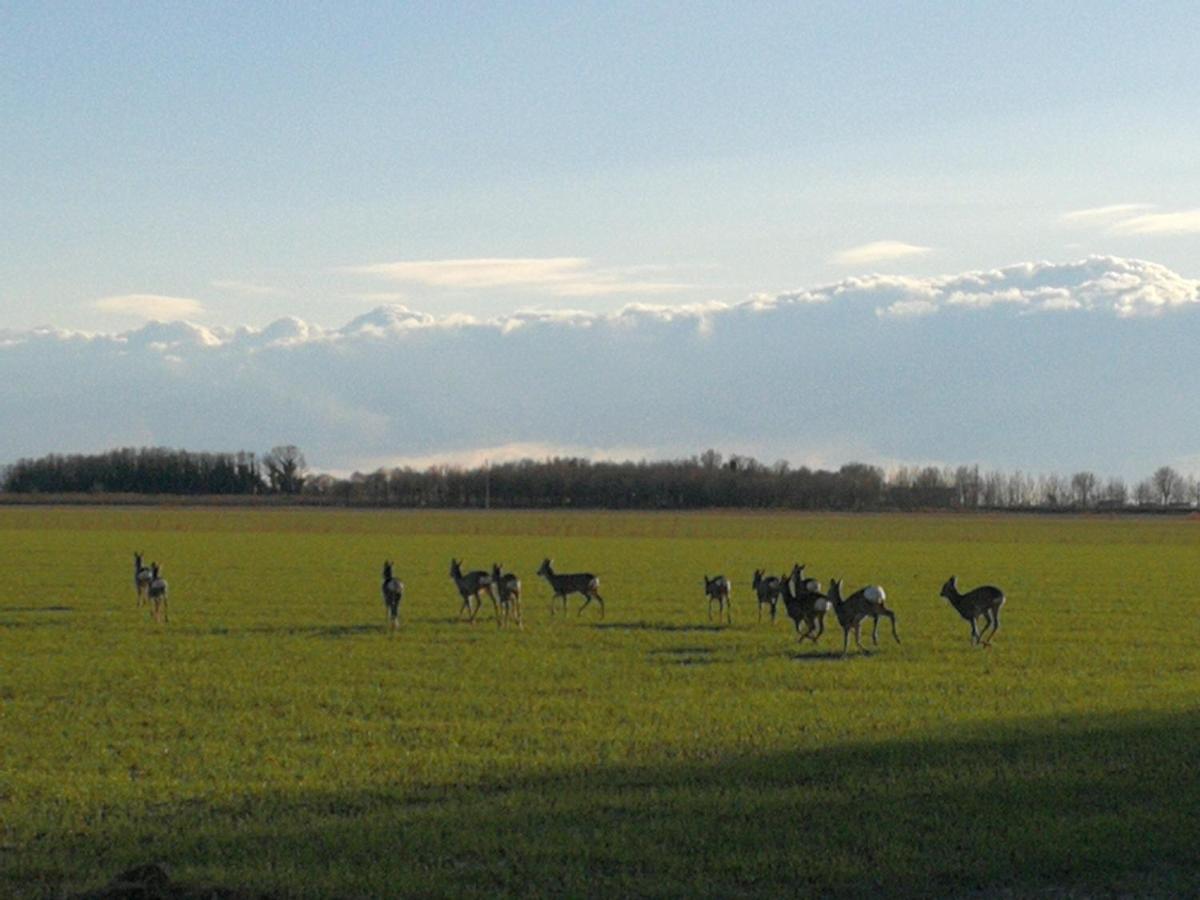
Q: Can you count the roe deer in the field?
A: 12